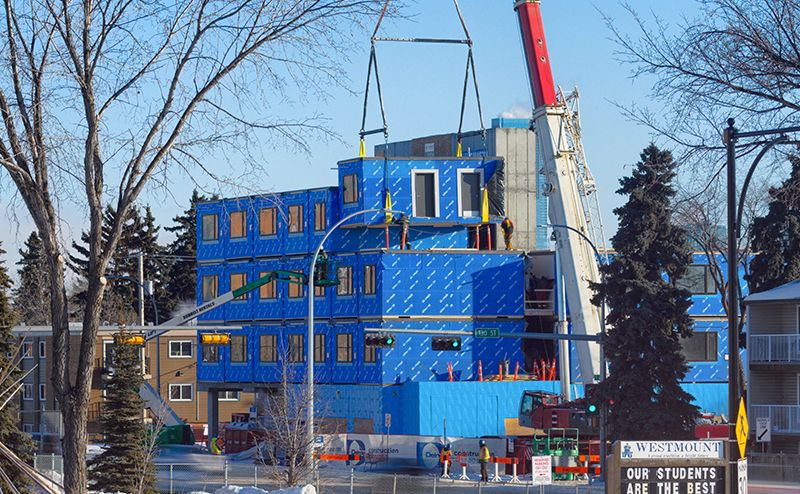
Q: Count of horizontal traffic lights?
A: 4